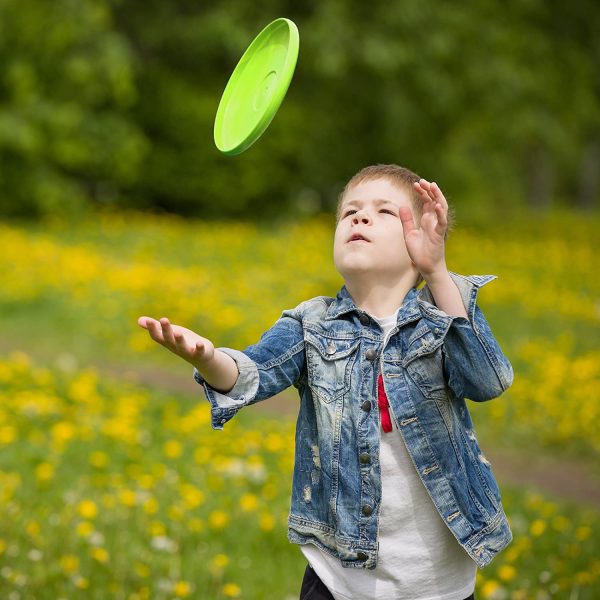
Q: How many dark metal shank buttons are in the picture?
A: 6